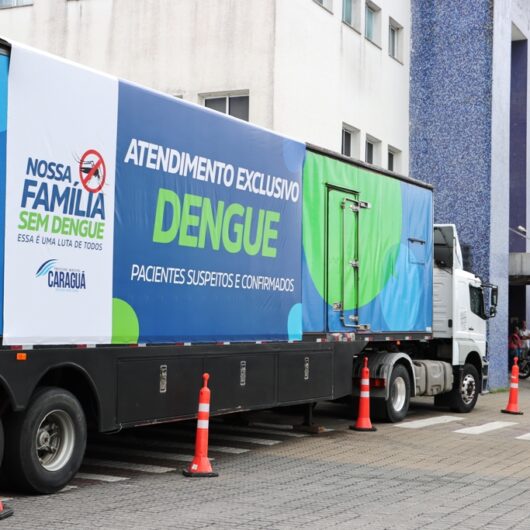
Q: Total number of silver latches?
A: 3